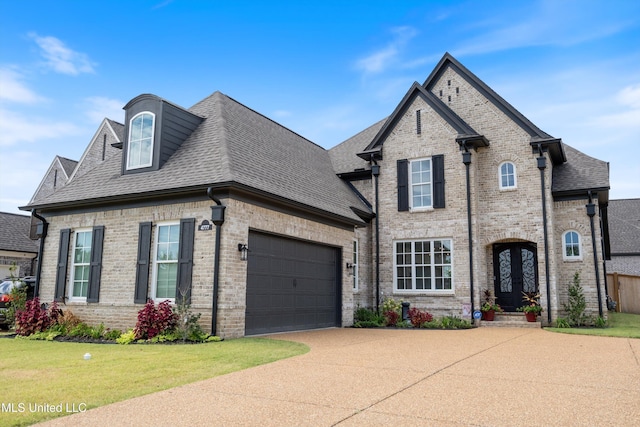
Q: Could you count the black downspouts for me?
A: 6